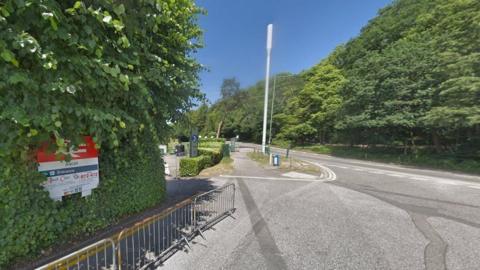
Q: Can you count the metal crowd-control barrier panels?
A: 3